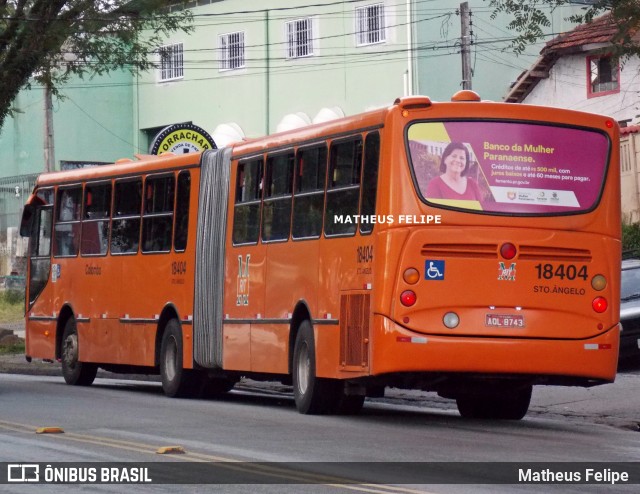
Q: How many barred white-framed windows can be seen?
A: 4